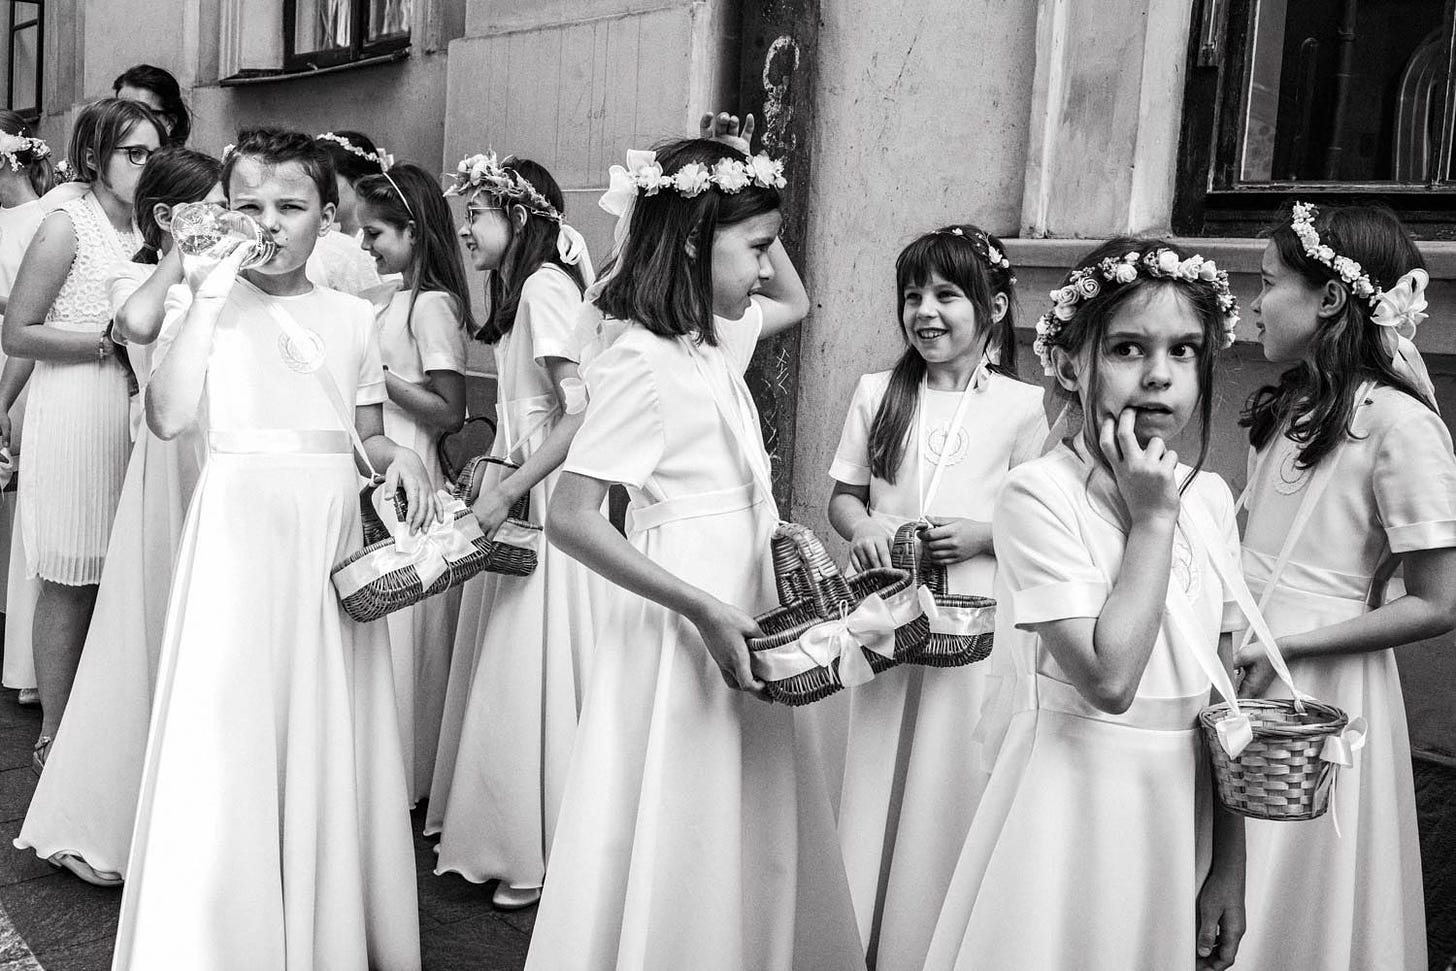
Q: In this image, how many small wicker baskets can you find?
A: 5